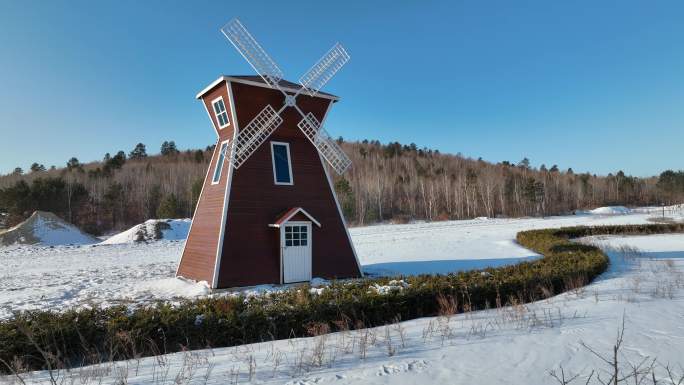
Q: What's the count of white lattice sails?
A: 4